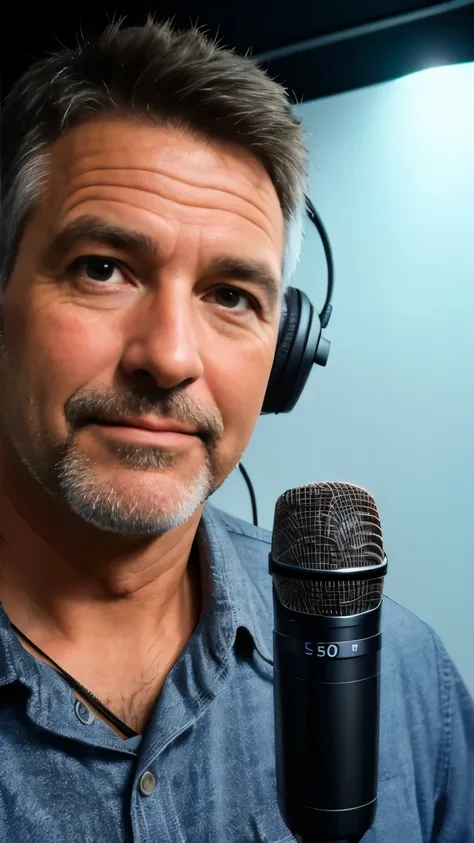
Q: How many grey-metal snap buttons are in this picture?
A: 2